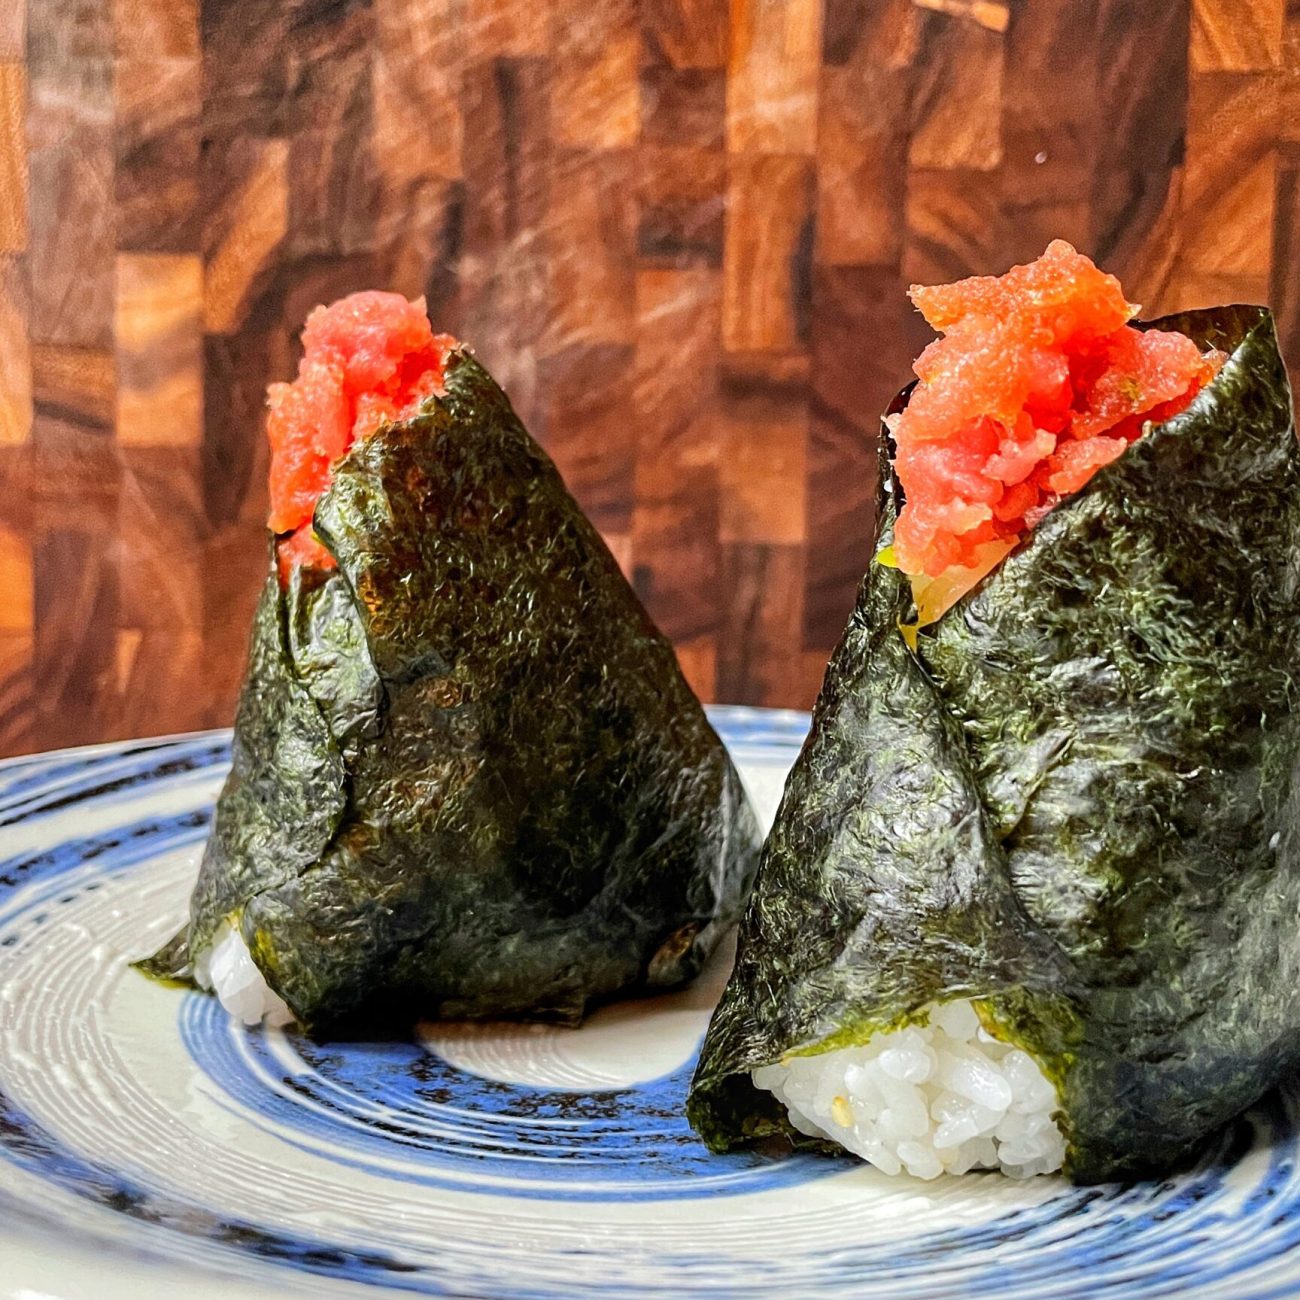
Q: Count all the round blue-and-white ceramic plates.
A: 1